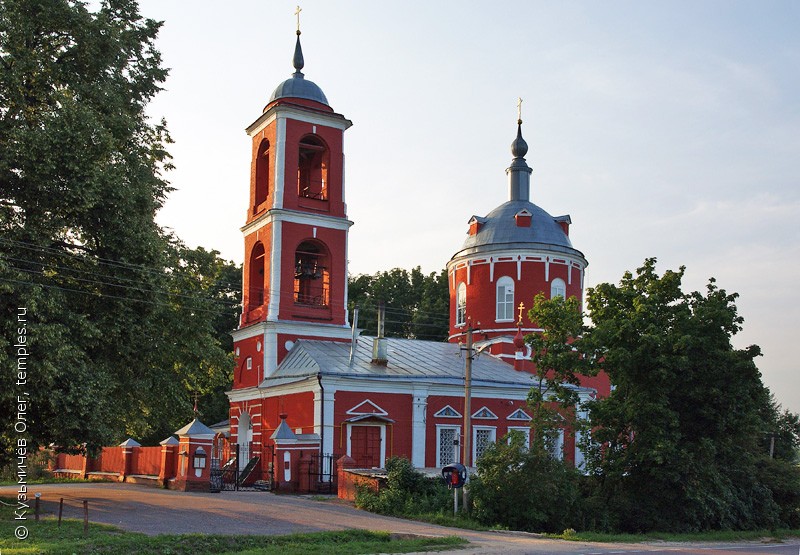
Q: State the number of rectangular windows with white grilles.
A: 4